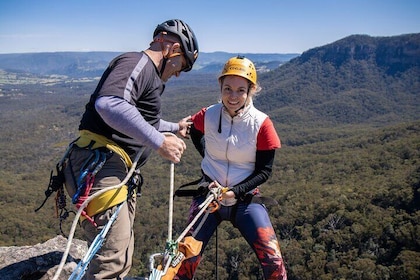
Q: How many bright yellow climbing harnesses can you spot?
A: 1